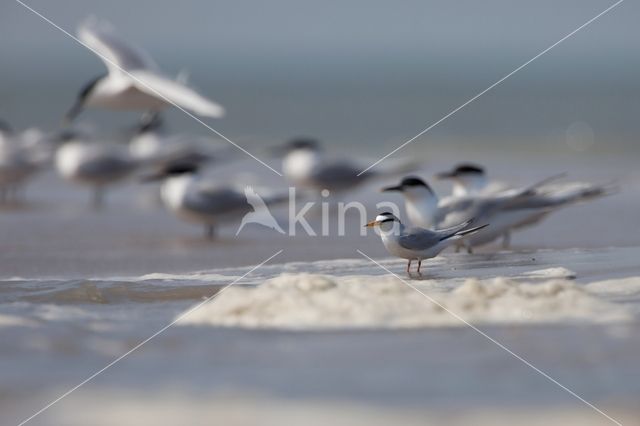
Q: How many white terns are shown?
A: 9